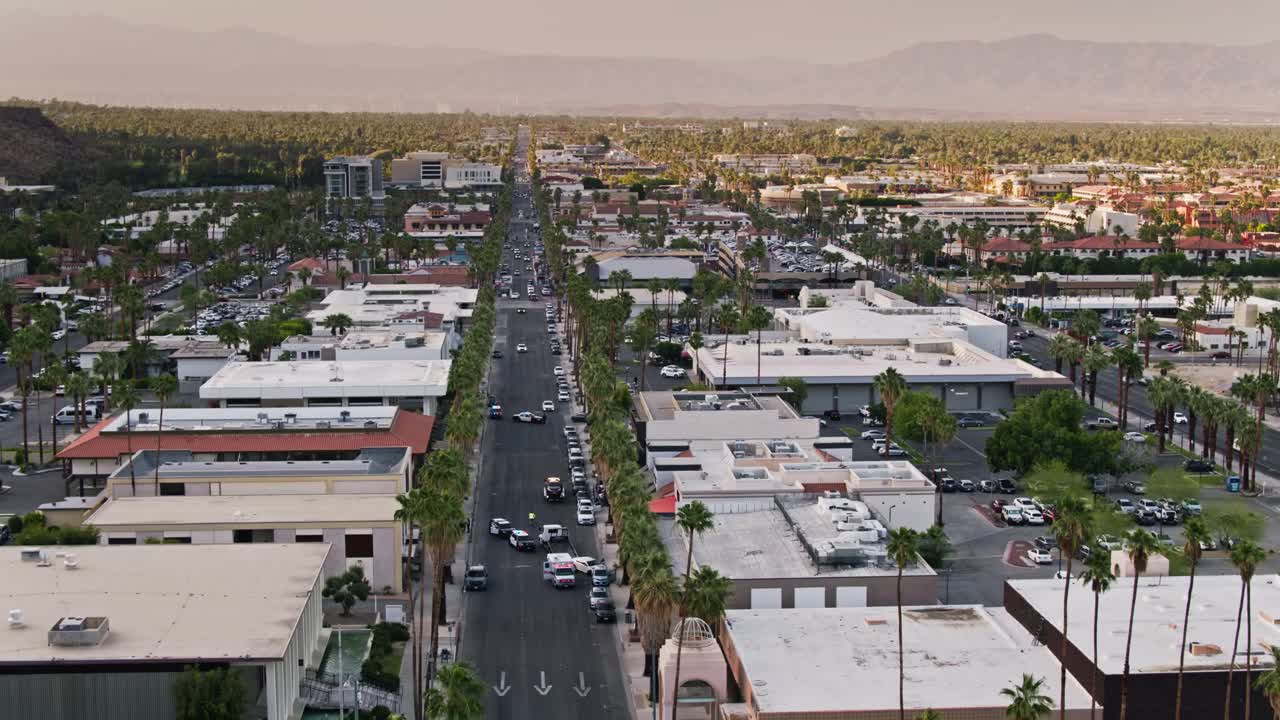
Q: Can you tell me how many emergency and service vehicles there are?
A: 7